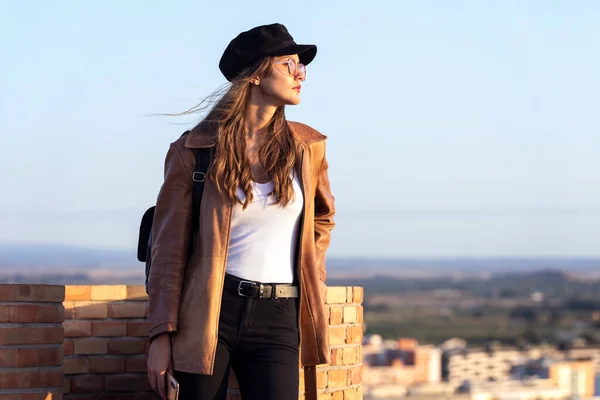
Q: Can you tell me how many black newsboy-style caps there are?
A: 1